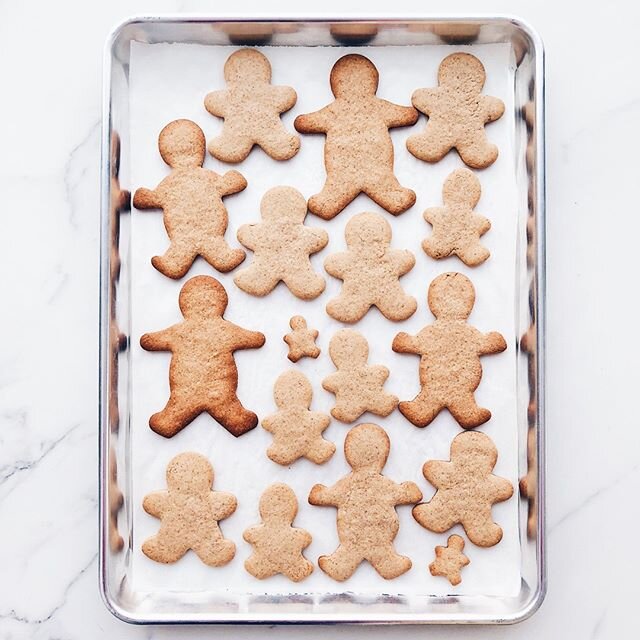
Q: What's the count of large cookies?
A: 5